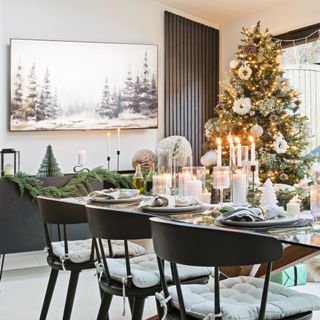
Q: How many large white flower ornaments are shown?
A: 3